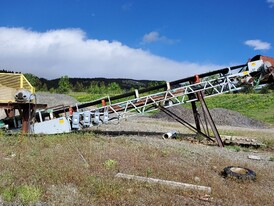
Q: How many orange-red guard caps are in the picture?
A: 3